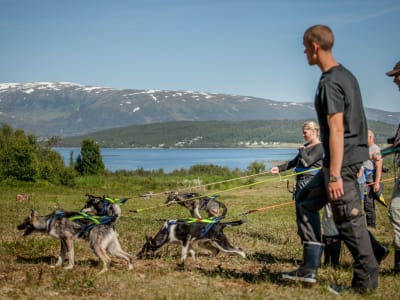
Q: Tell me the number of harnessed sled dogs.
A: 4